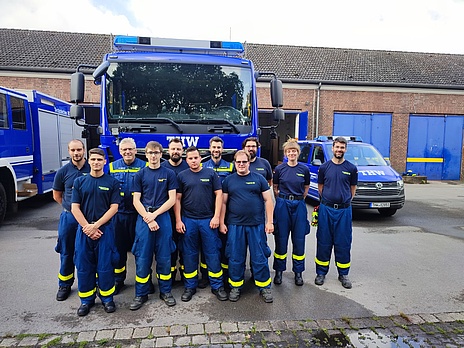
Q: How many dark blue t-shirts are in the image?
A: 9